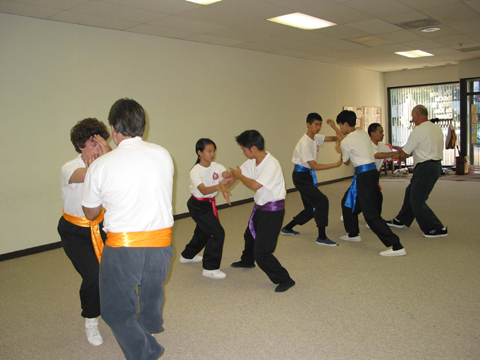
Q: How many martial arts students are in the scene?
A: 8